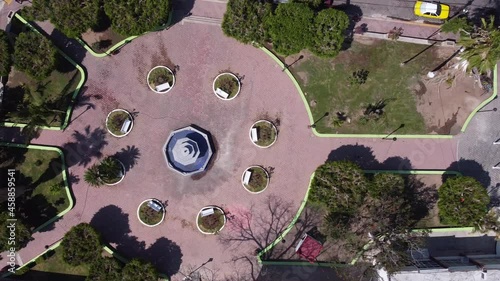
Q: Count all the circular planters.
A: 8